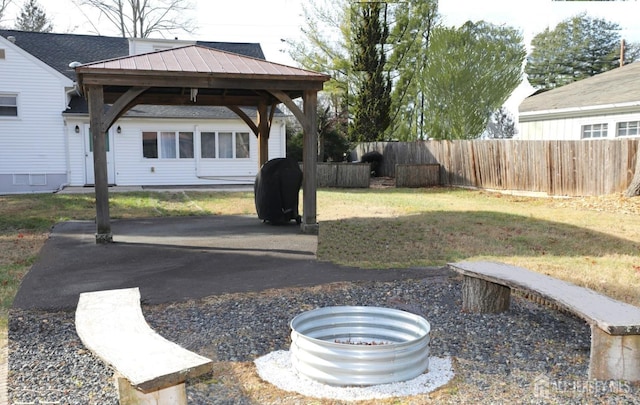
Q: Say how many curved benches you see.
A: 2